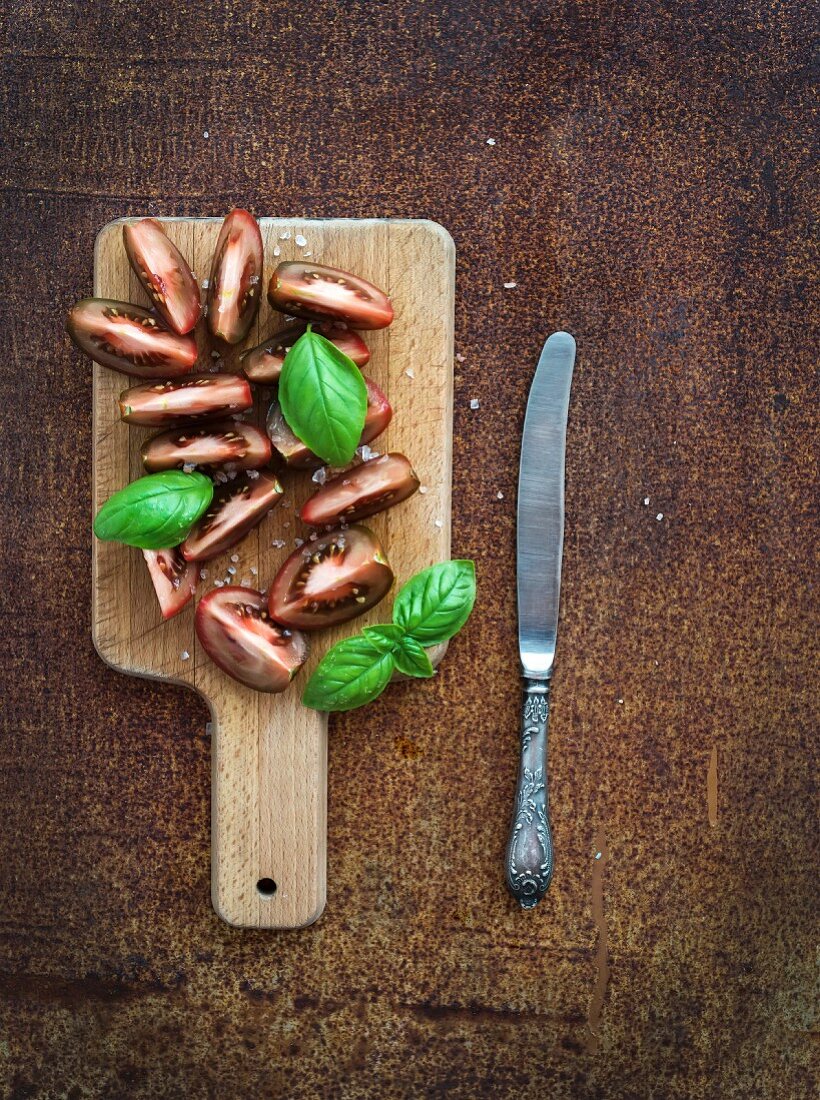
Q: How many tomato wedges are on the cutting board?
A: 13